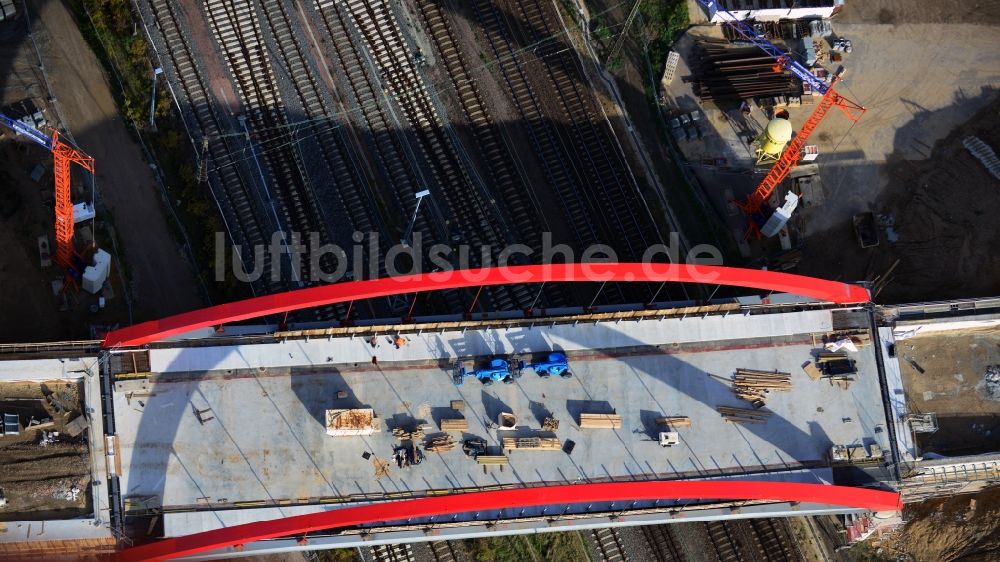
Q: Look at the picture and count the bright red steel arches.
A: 2